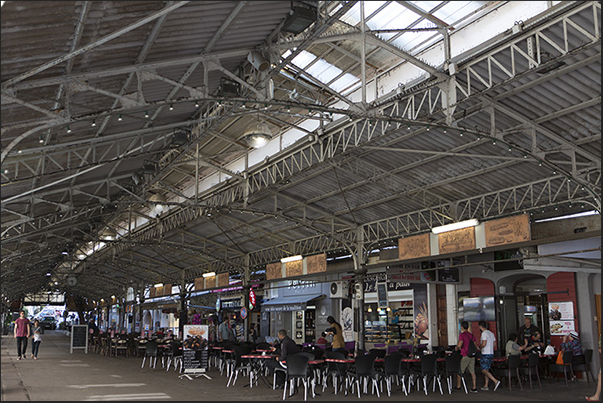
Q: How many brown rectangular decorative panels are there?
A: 12